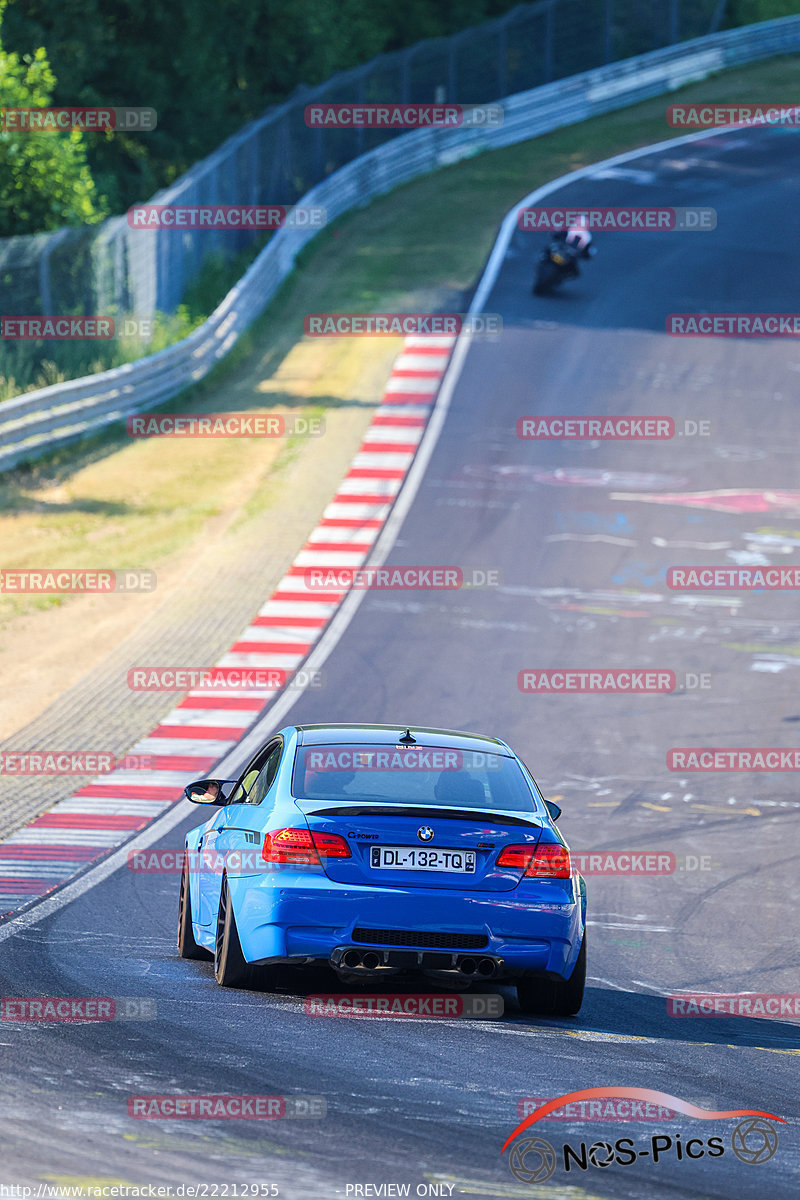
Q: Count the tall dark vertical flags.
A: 0